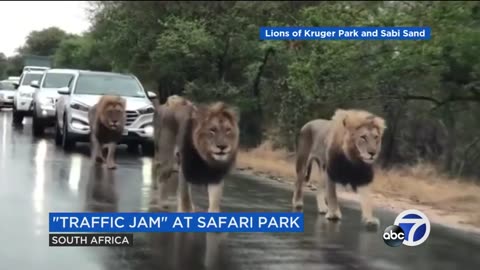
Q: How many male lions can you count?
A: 3